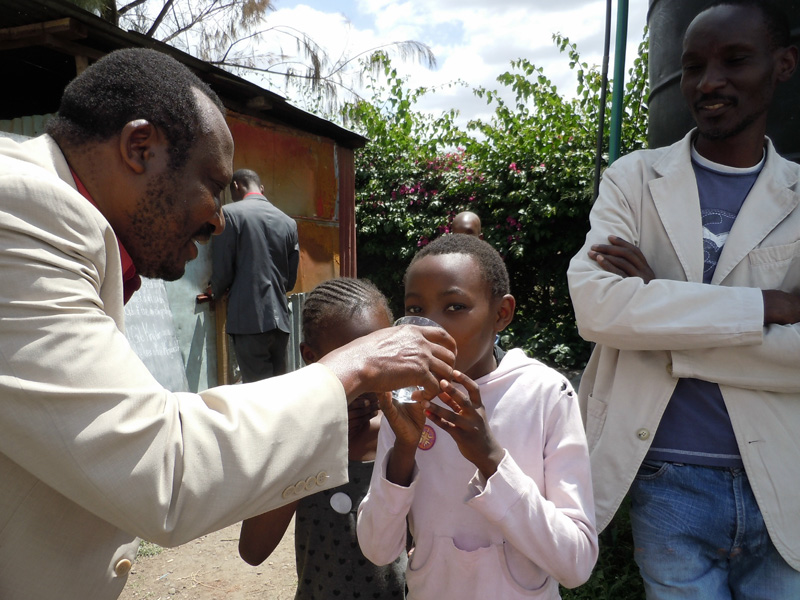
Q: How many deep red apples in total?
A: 0